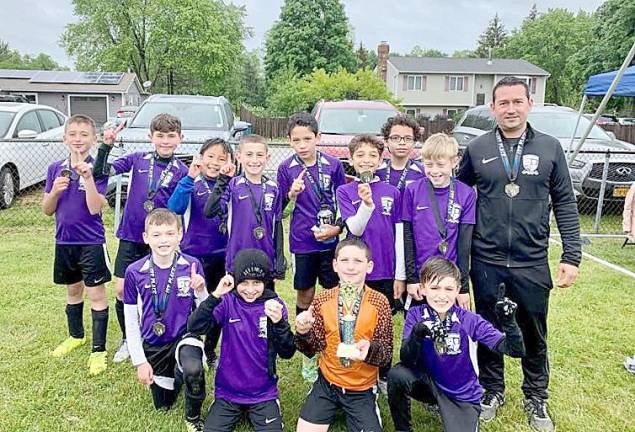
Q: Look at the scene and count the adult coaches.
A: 1